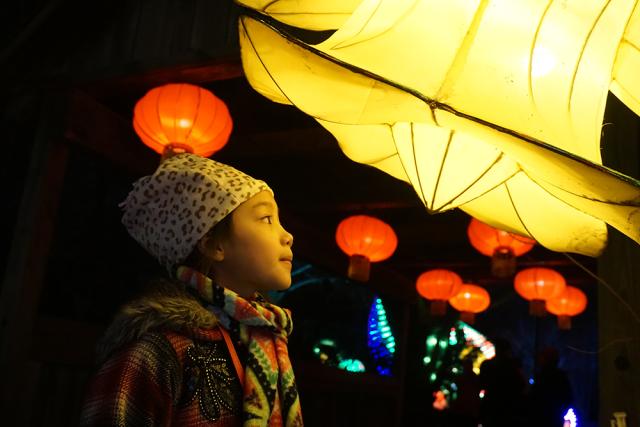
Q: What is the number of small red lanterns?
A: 7